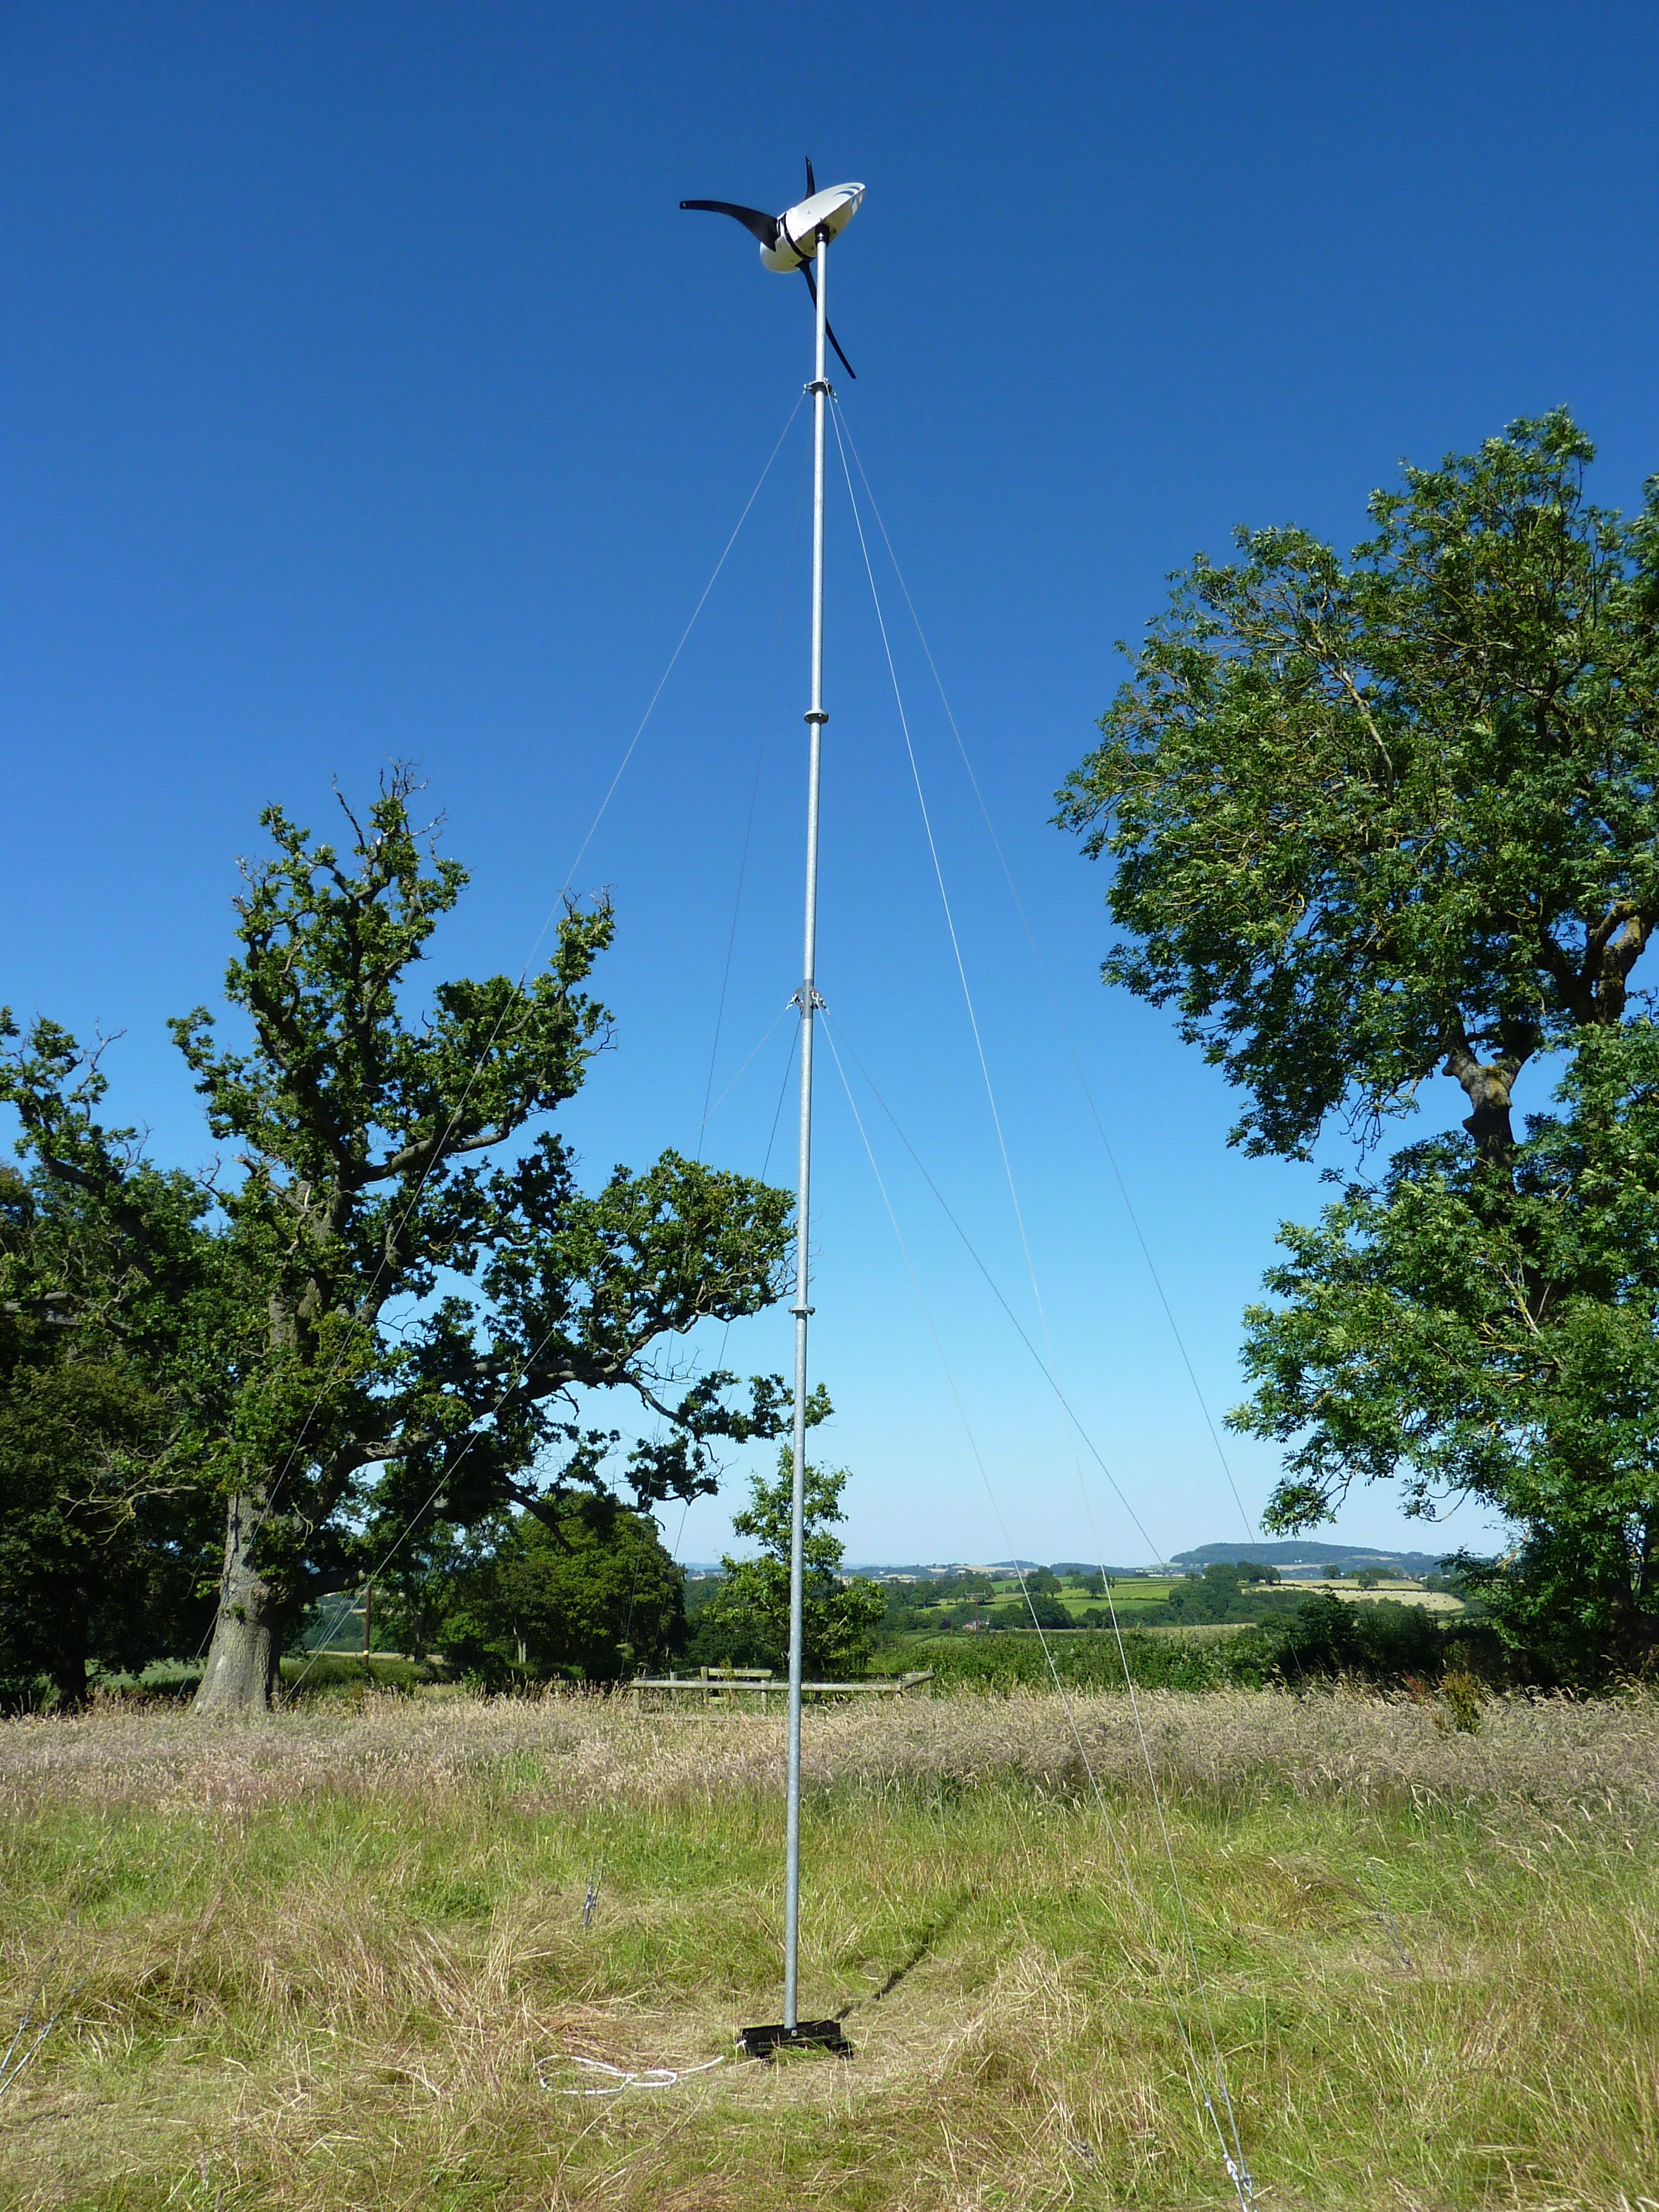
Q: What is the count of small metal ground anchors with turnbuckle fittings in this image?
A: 4